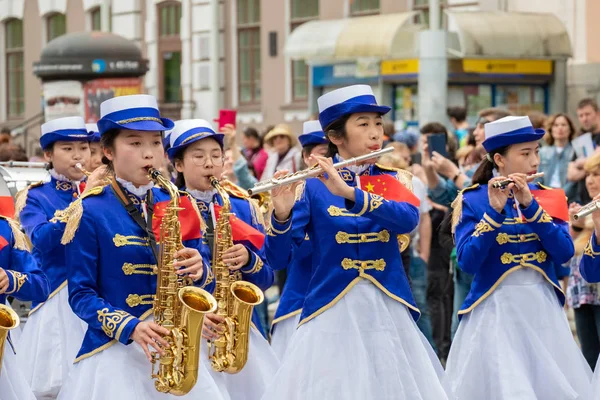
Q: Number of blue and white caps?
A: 7